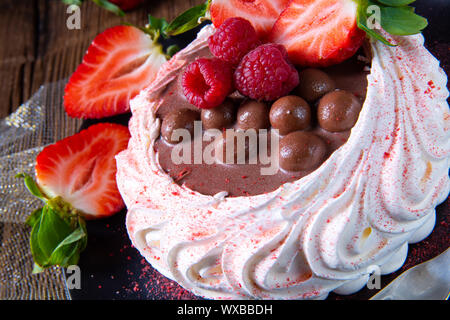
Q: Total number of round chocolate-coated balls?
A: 8